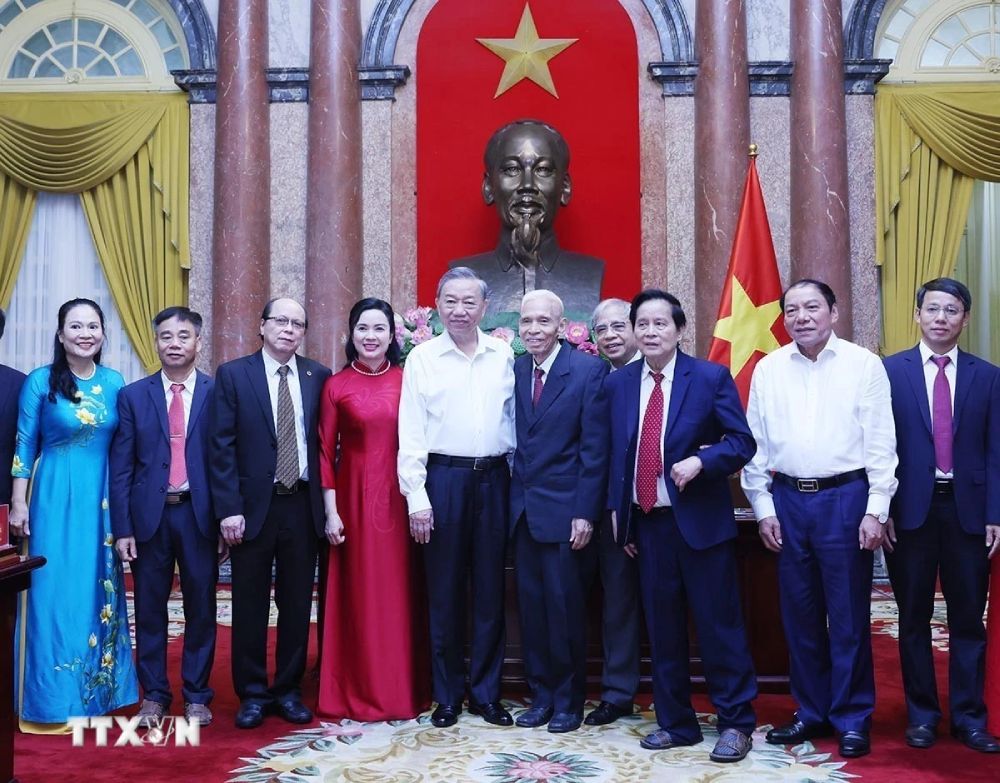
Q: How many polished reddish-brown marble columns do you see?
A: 4